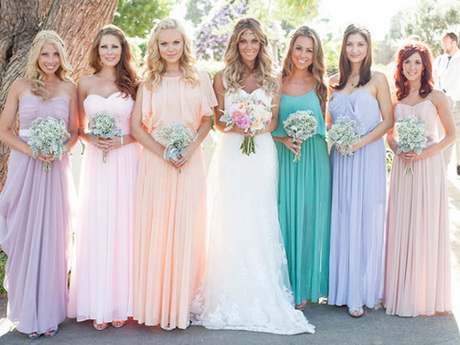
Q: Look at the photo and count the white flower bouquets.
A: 6